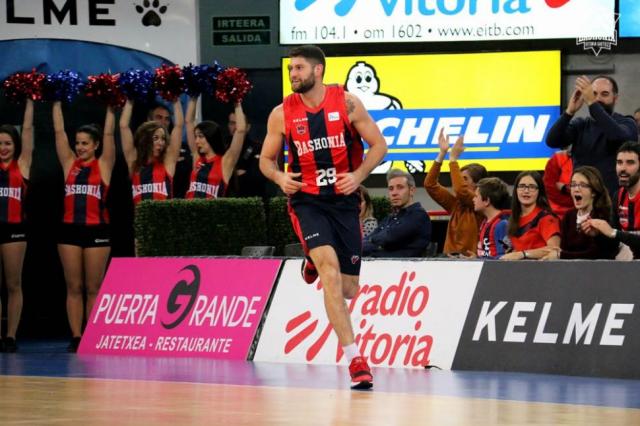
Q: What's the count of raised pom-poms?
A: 7